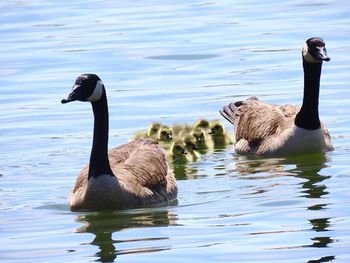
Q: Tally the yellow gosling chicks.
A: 7